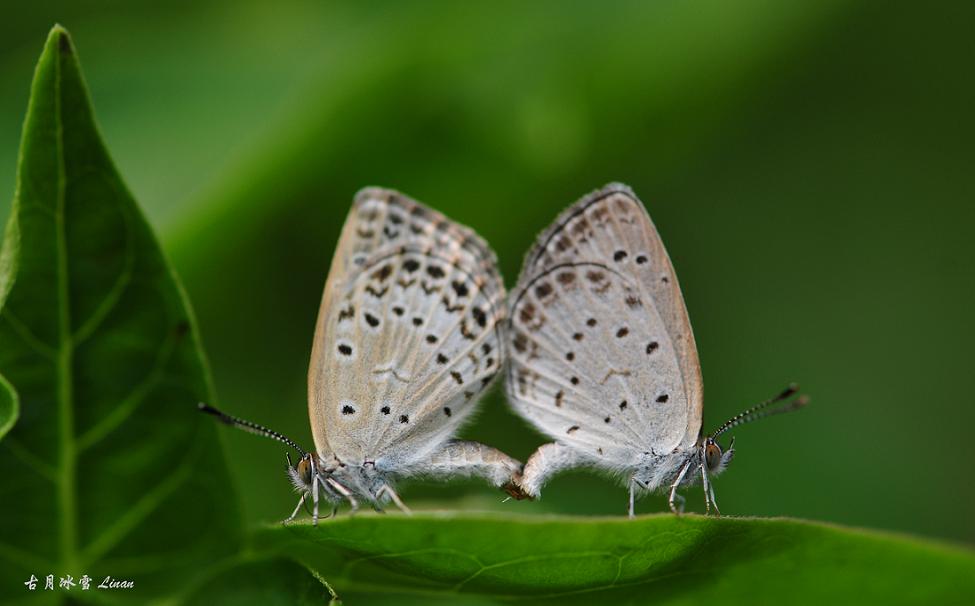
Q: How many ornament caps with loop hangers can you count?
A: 0